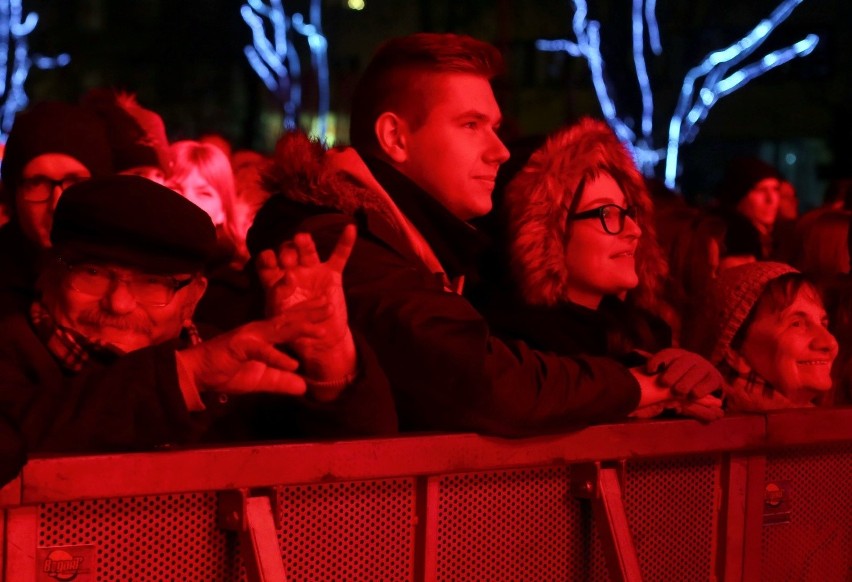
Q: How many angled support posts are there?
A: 2